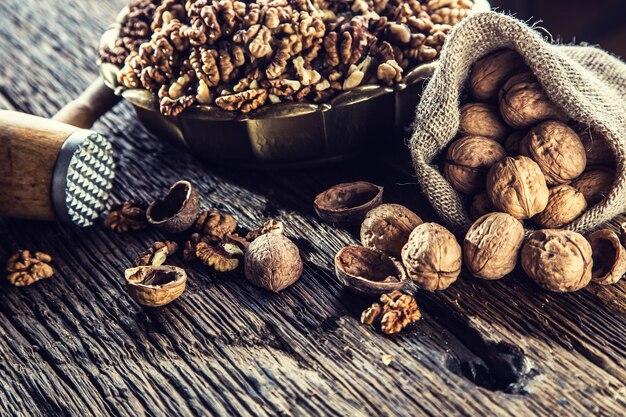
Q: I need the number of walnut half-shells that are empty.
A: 5